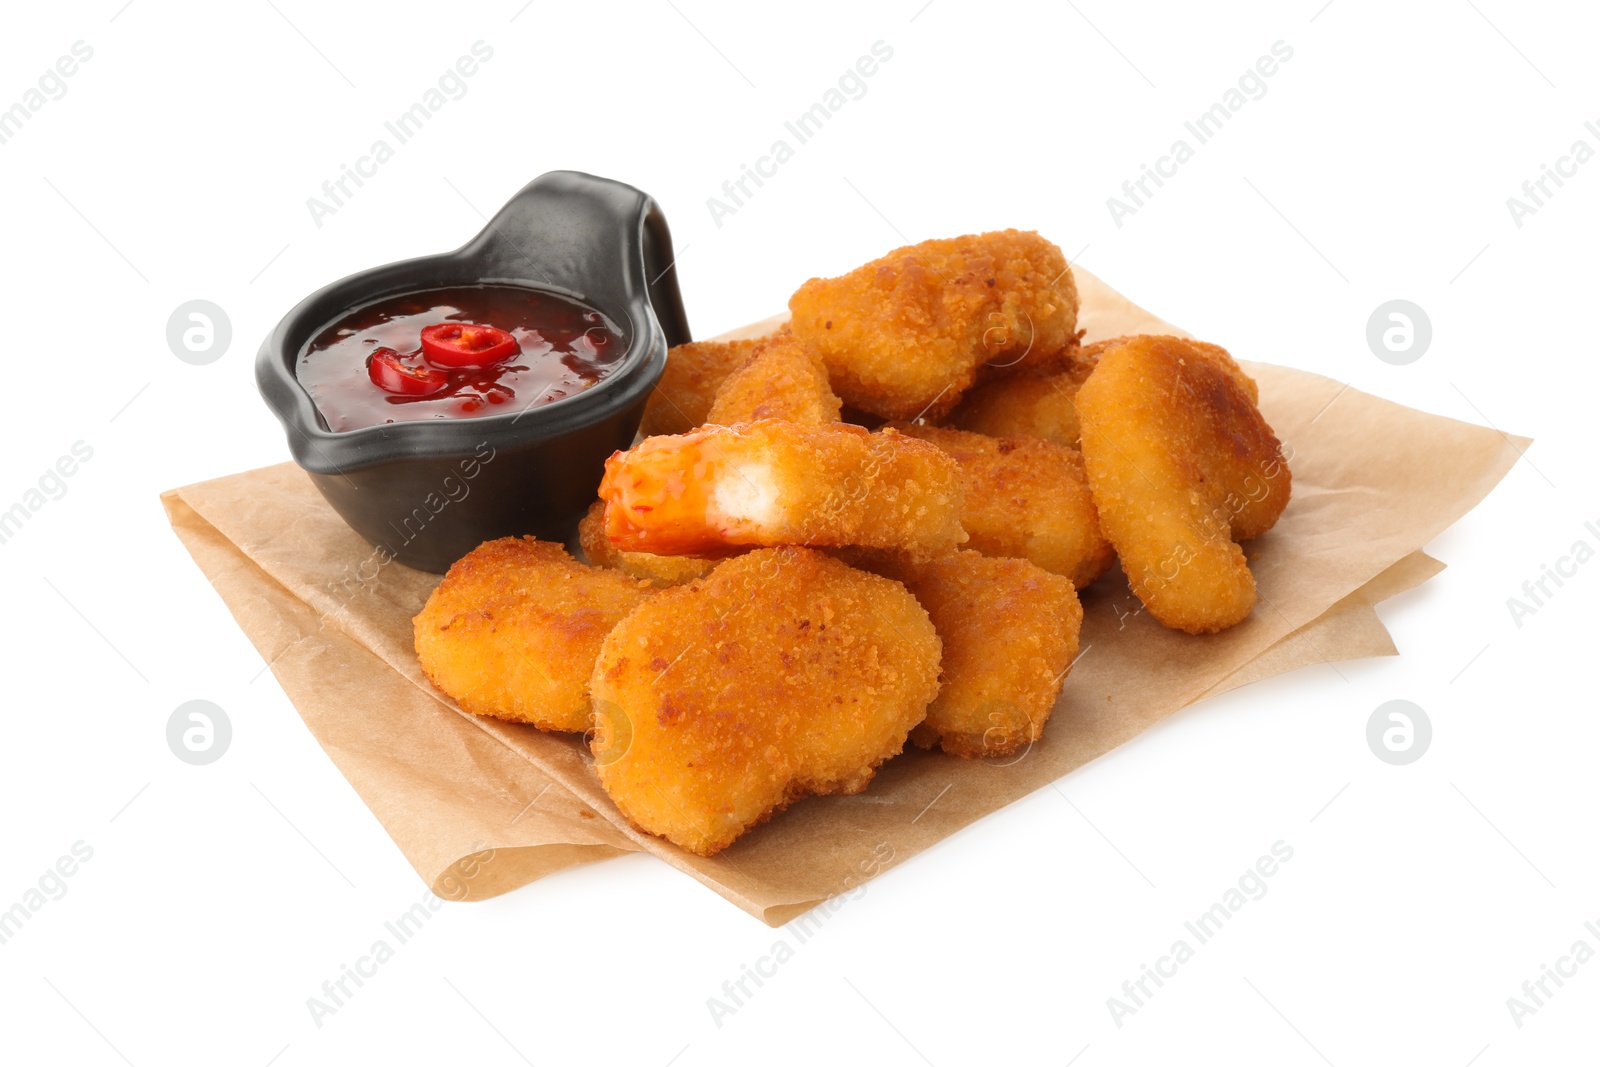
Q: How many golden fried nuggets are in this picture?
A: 11